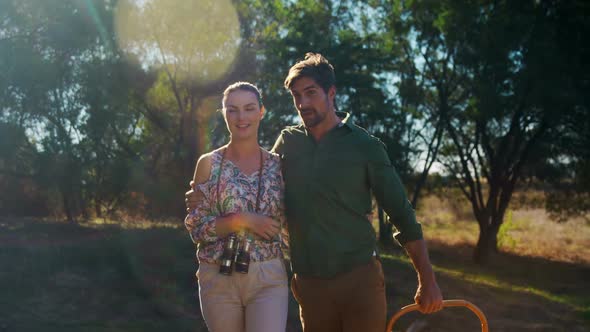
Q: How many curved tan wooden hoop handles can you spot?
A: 1